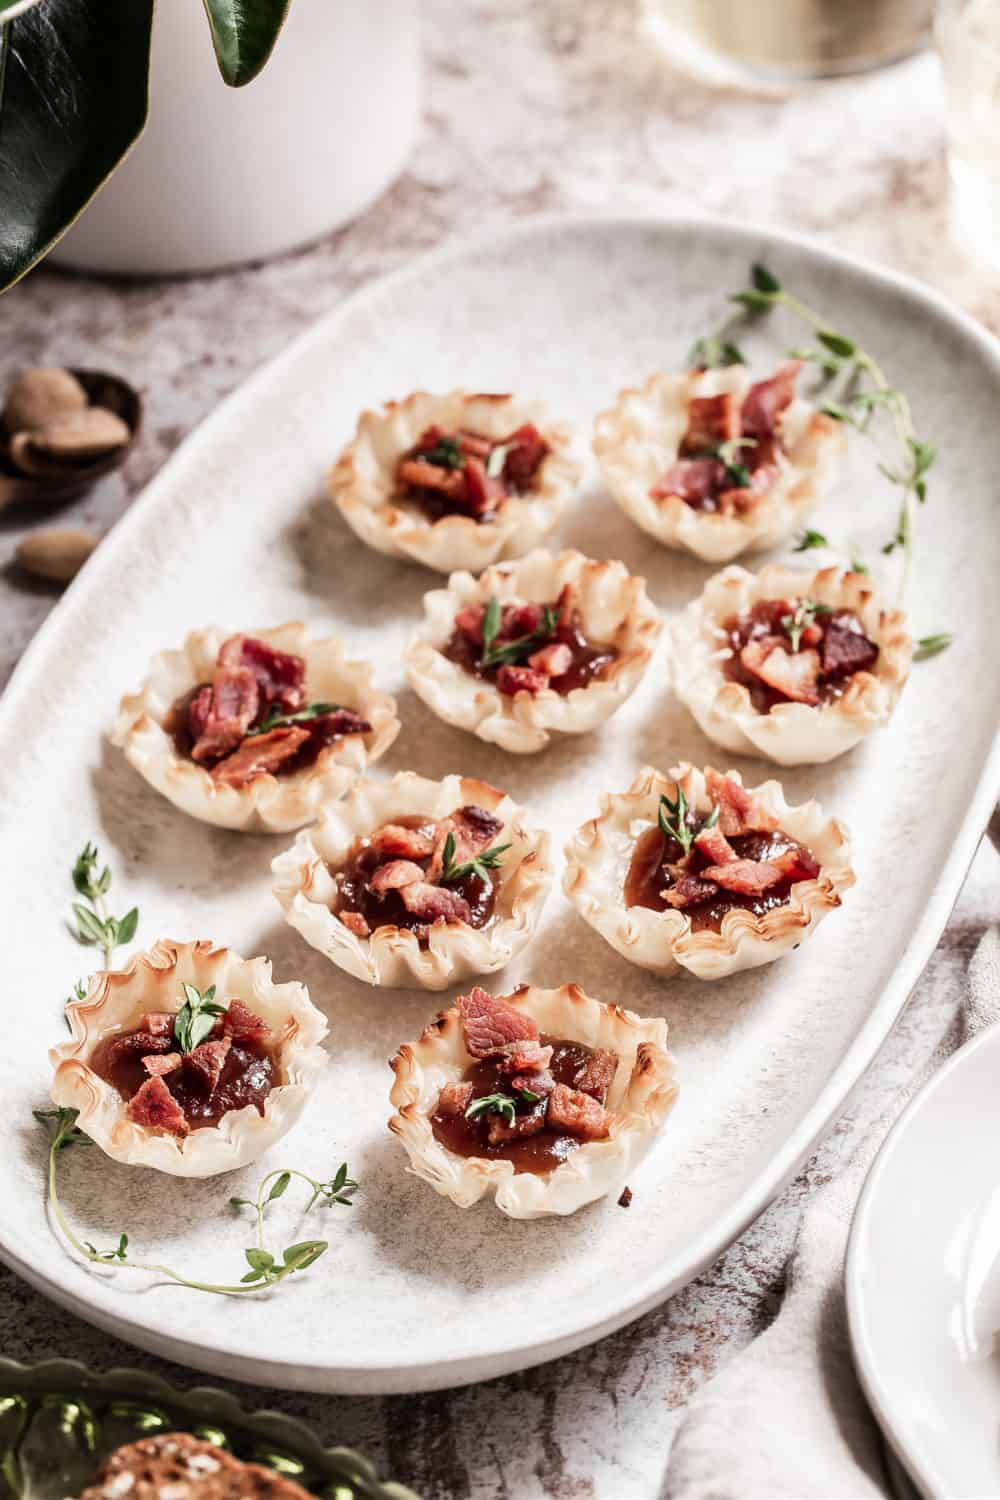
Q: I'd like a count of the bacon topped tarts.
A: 9